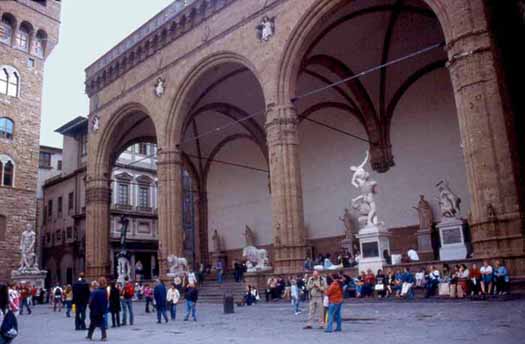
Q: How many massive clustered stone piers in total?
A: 4